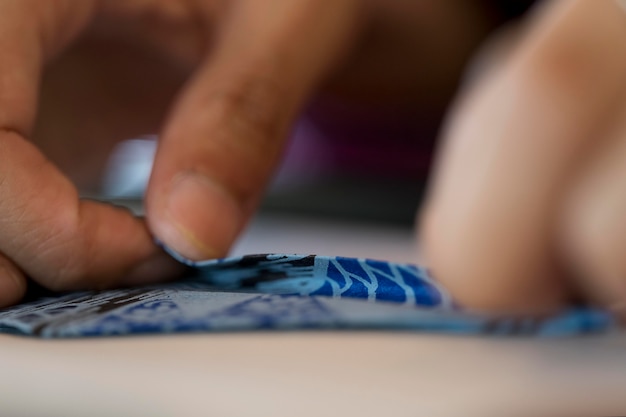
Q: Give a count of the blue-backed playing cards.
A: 0